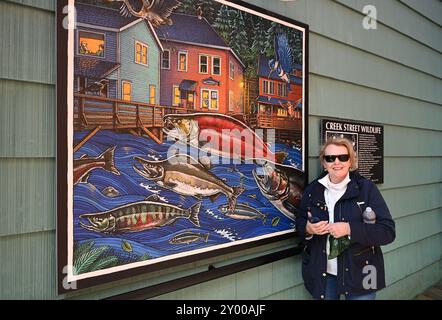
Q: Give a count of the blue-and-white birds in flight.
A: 1